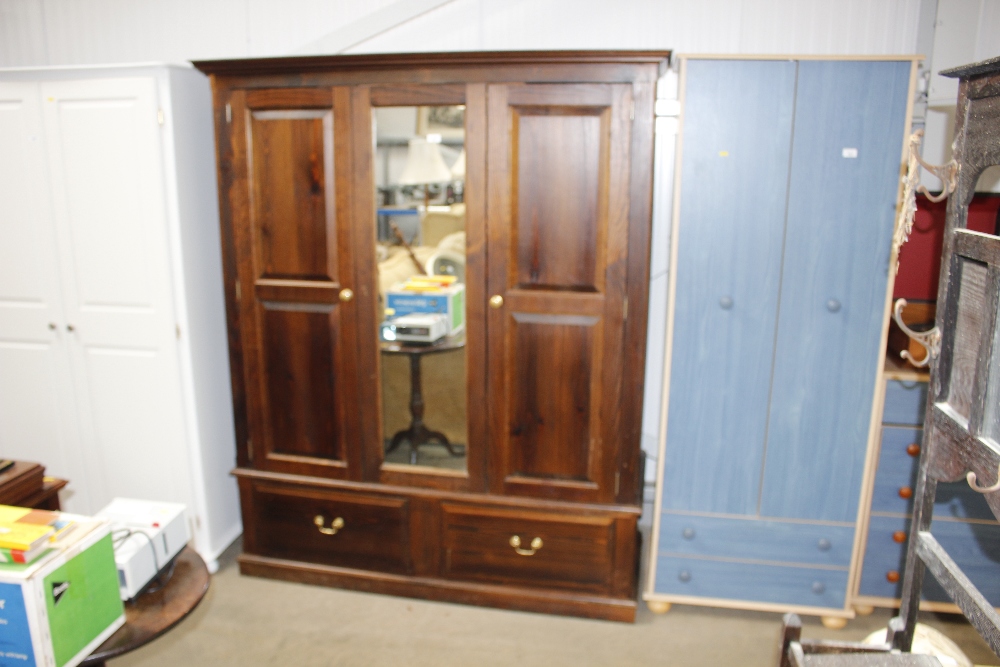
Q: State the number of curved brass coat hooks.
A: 3